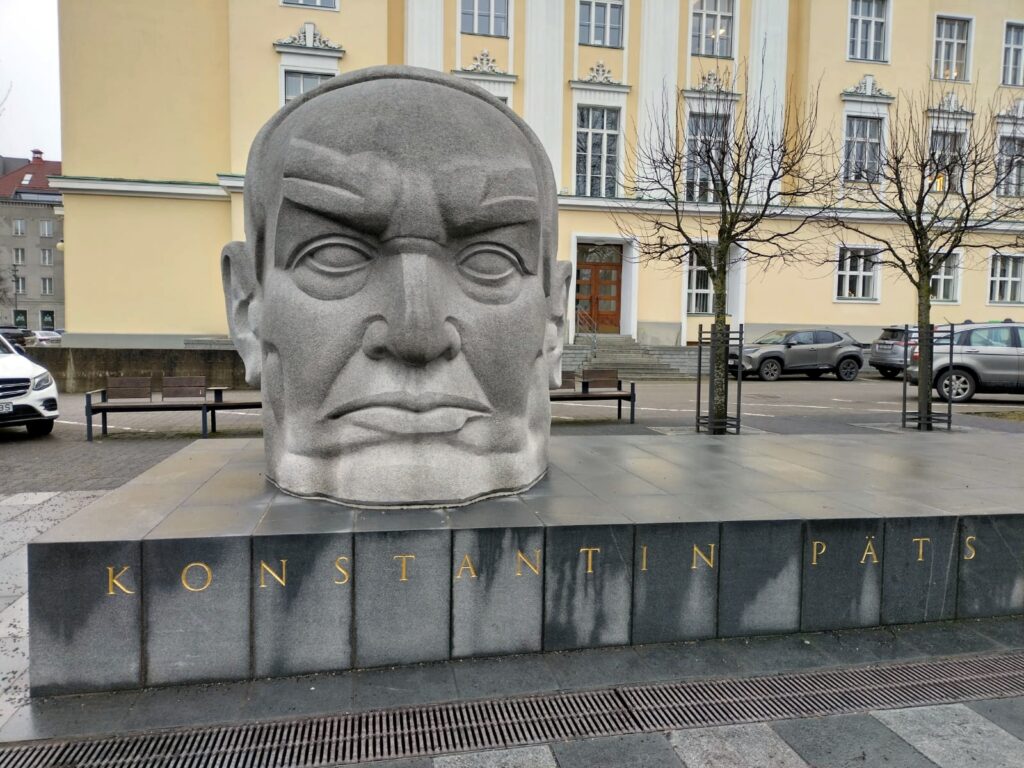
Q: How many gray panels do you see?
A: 11